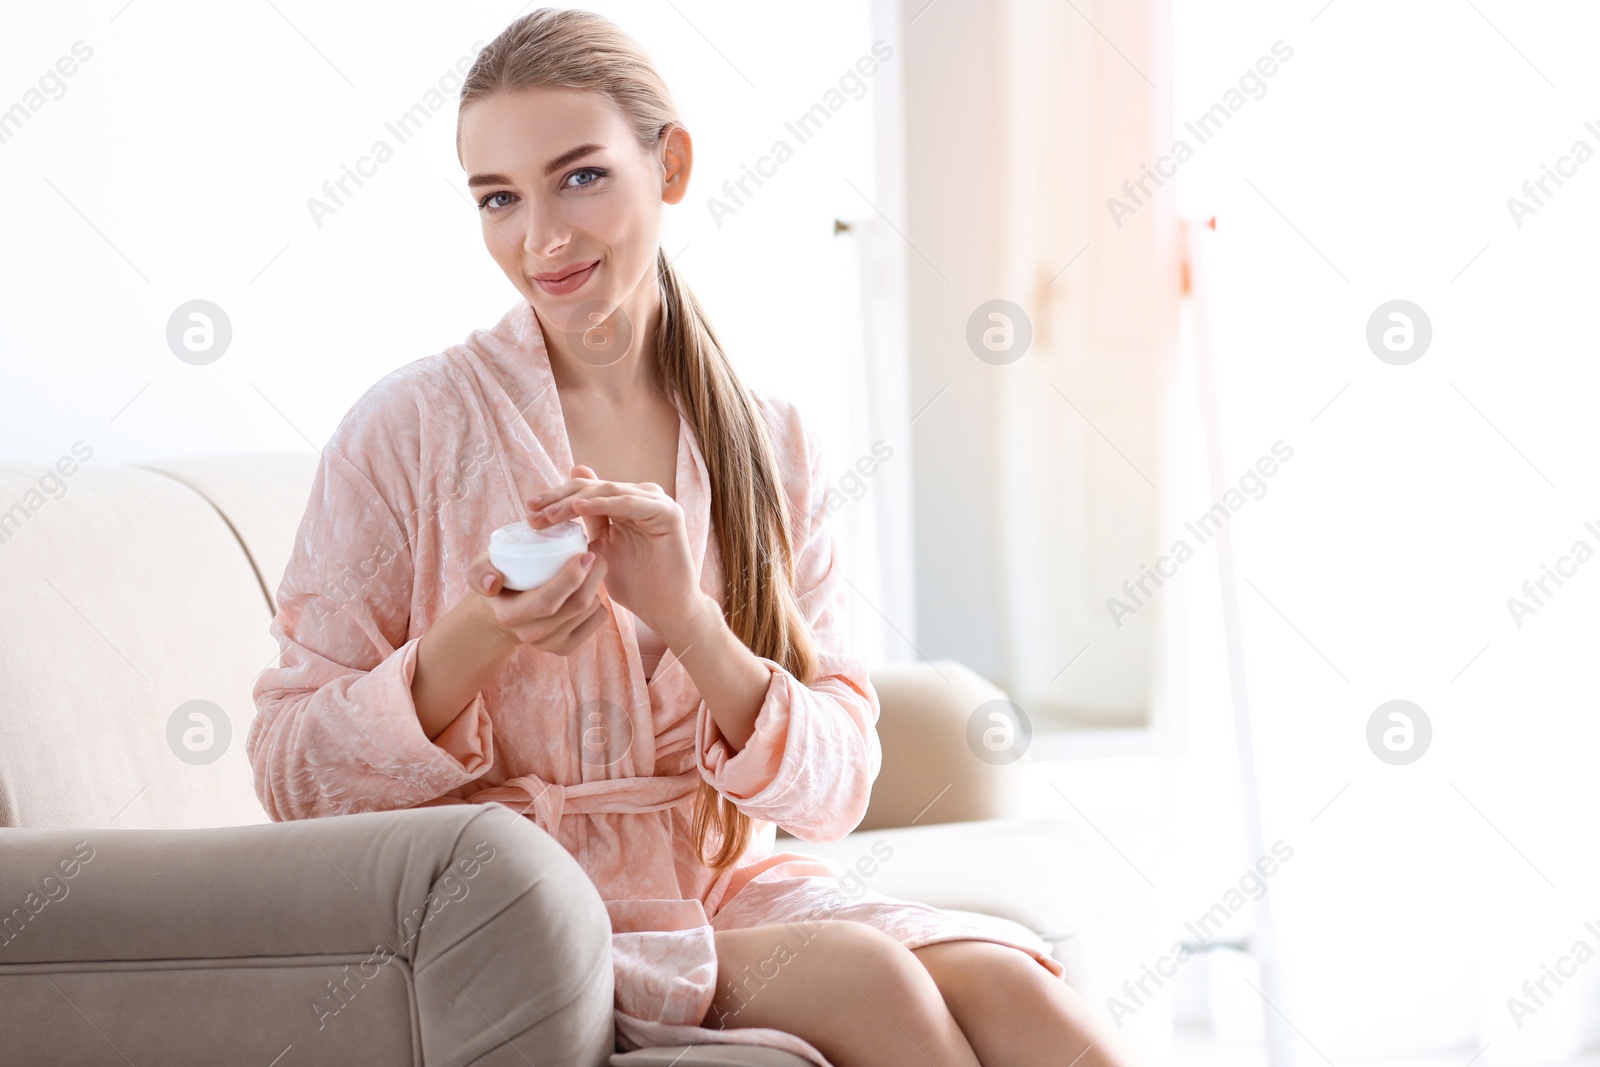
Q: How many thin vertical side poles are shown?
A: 2